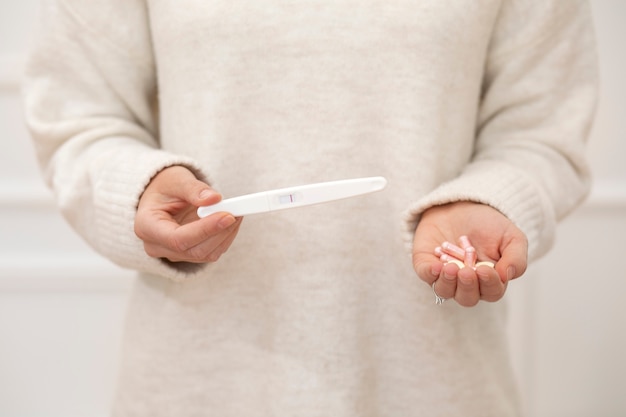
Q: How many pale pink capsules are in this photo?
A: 5